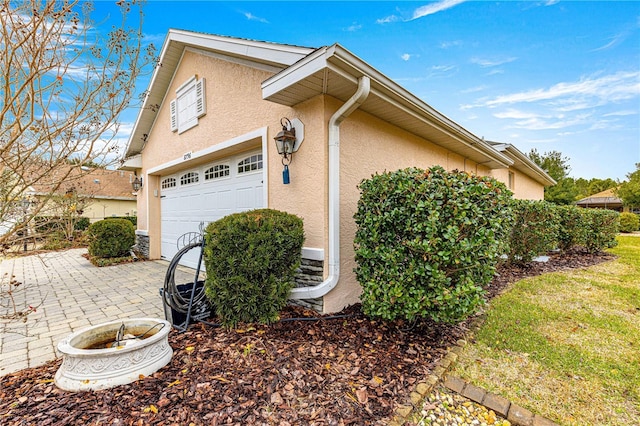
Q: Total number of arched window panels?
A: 4